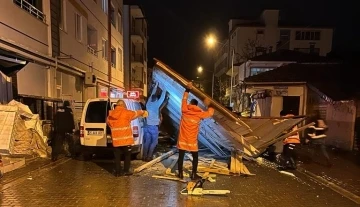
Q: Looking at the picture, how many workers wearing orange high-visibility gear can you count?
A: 3